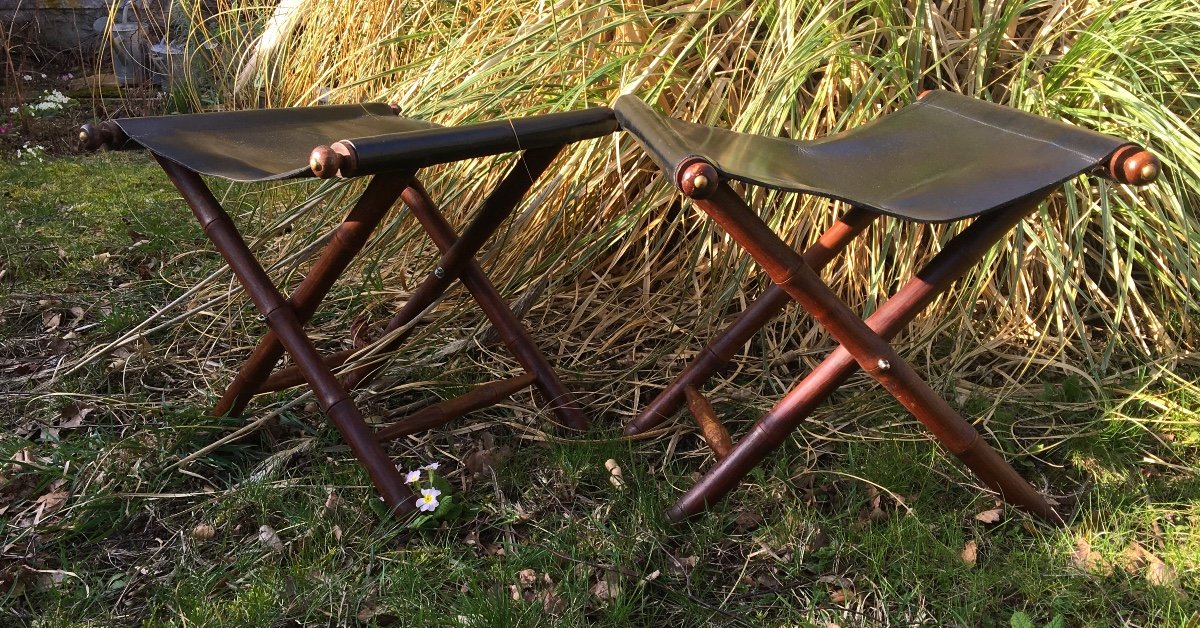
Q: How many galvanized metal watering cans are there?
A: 2